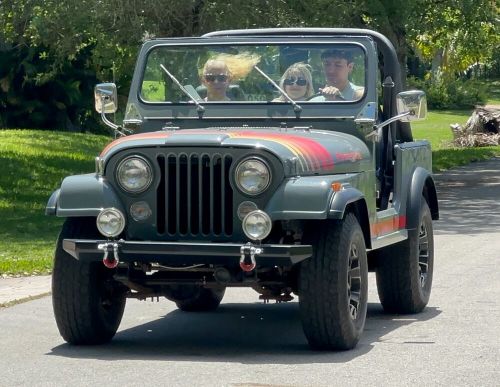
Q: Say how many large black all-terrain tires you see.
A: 4